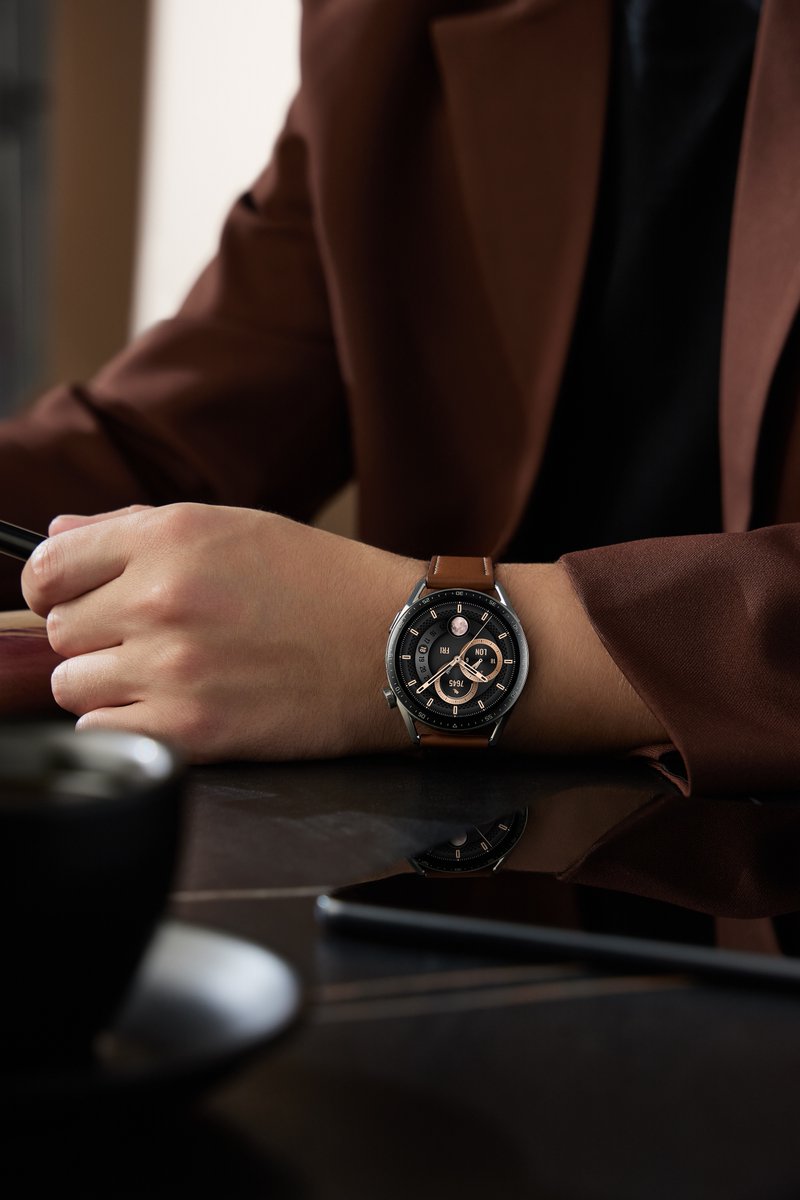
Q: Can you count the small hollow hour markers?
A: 12